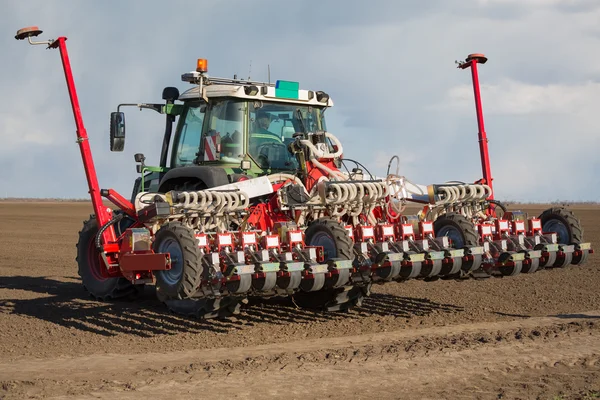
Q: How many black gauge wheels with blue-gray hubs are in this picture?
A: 4